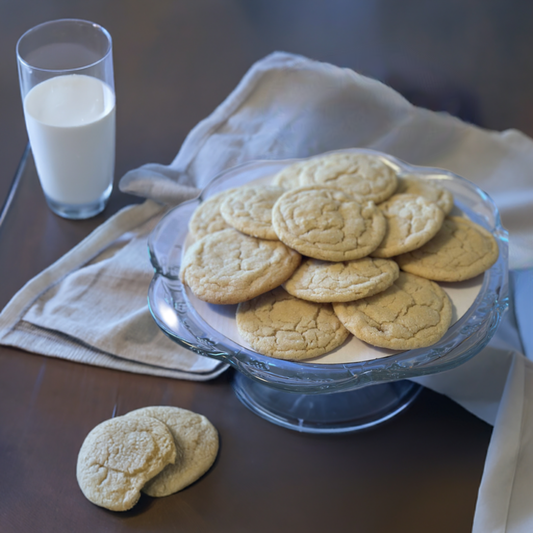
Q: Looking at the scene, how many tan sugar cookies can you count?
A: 14